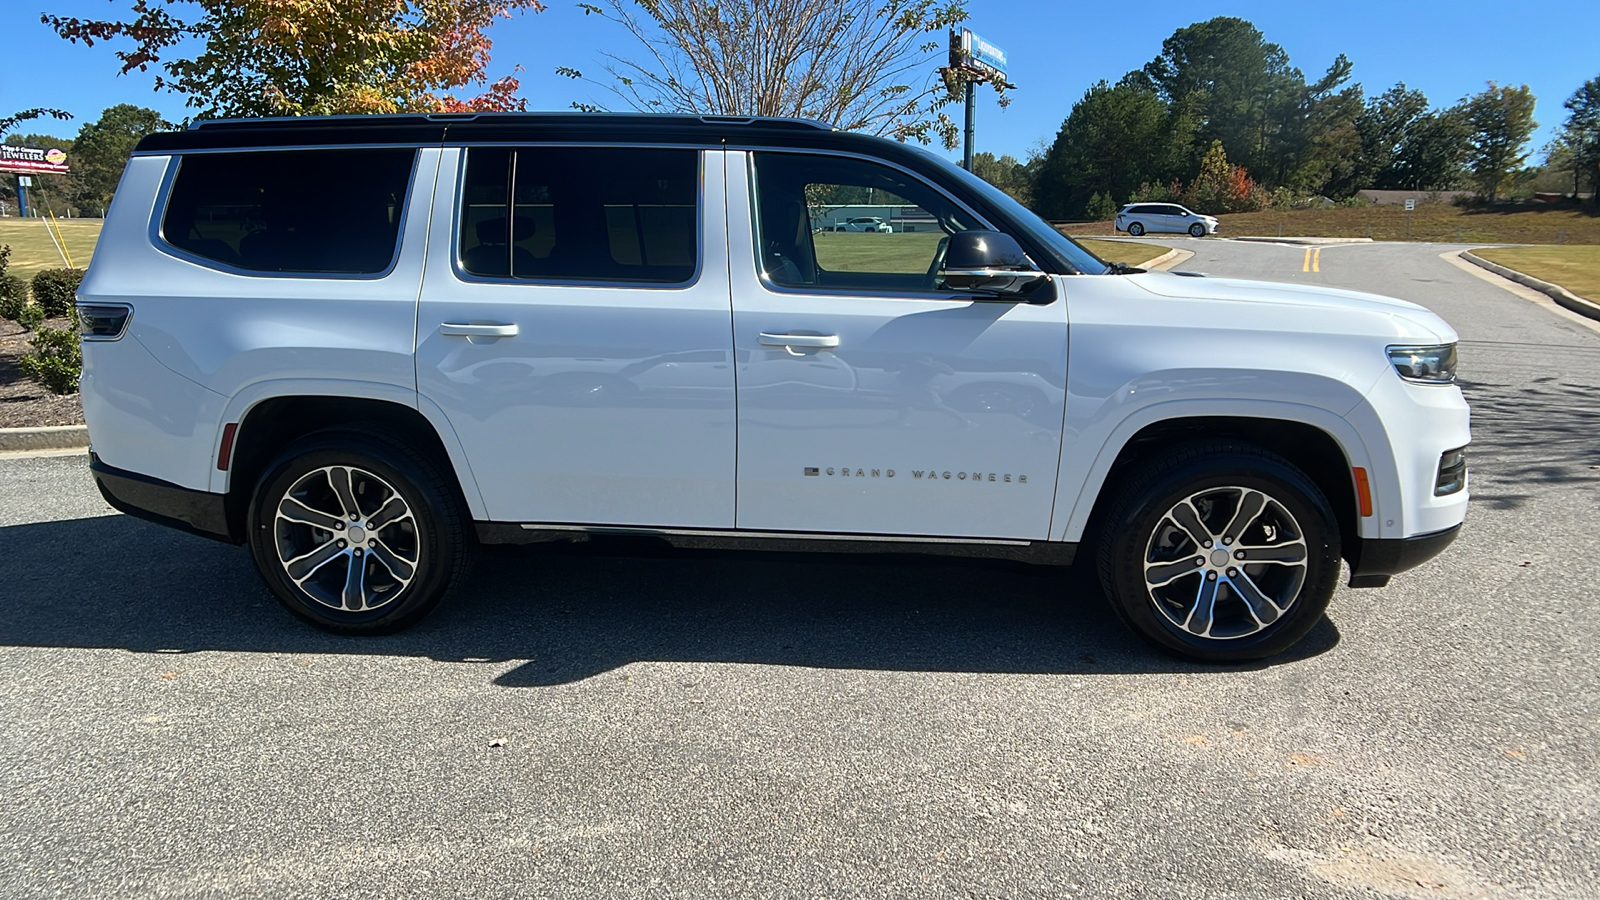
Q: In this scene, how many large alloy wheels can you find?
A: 2